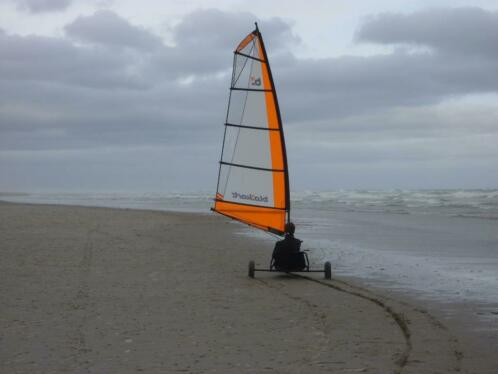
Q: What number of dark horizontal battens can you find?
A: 5